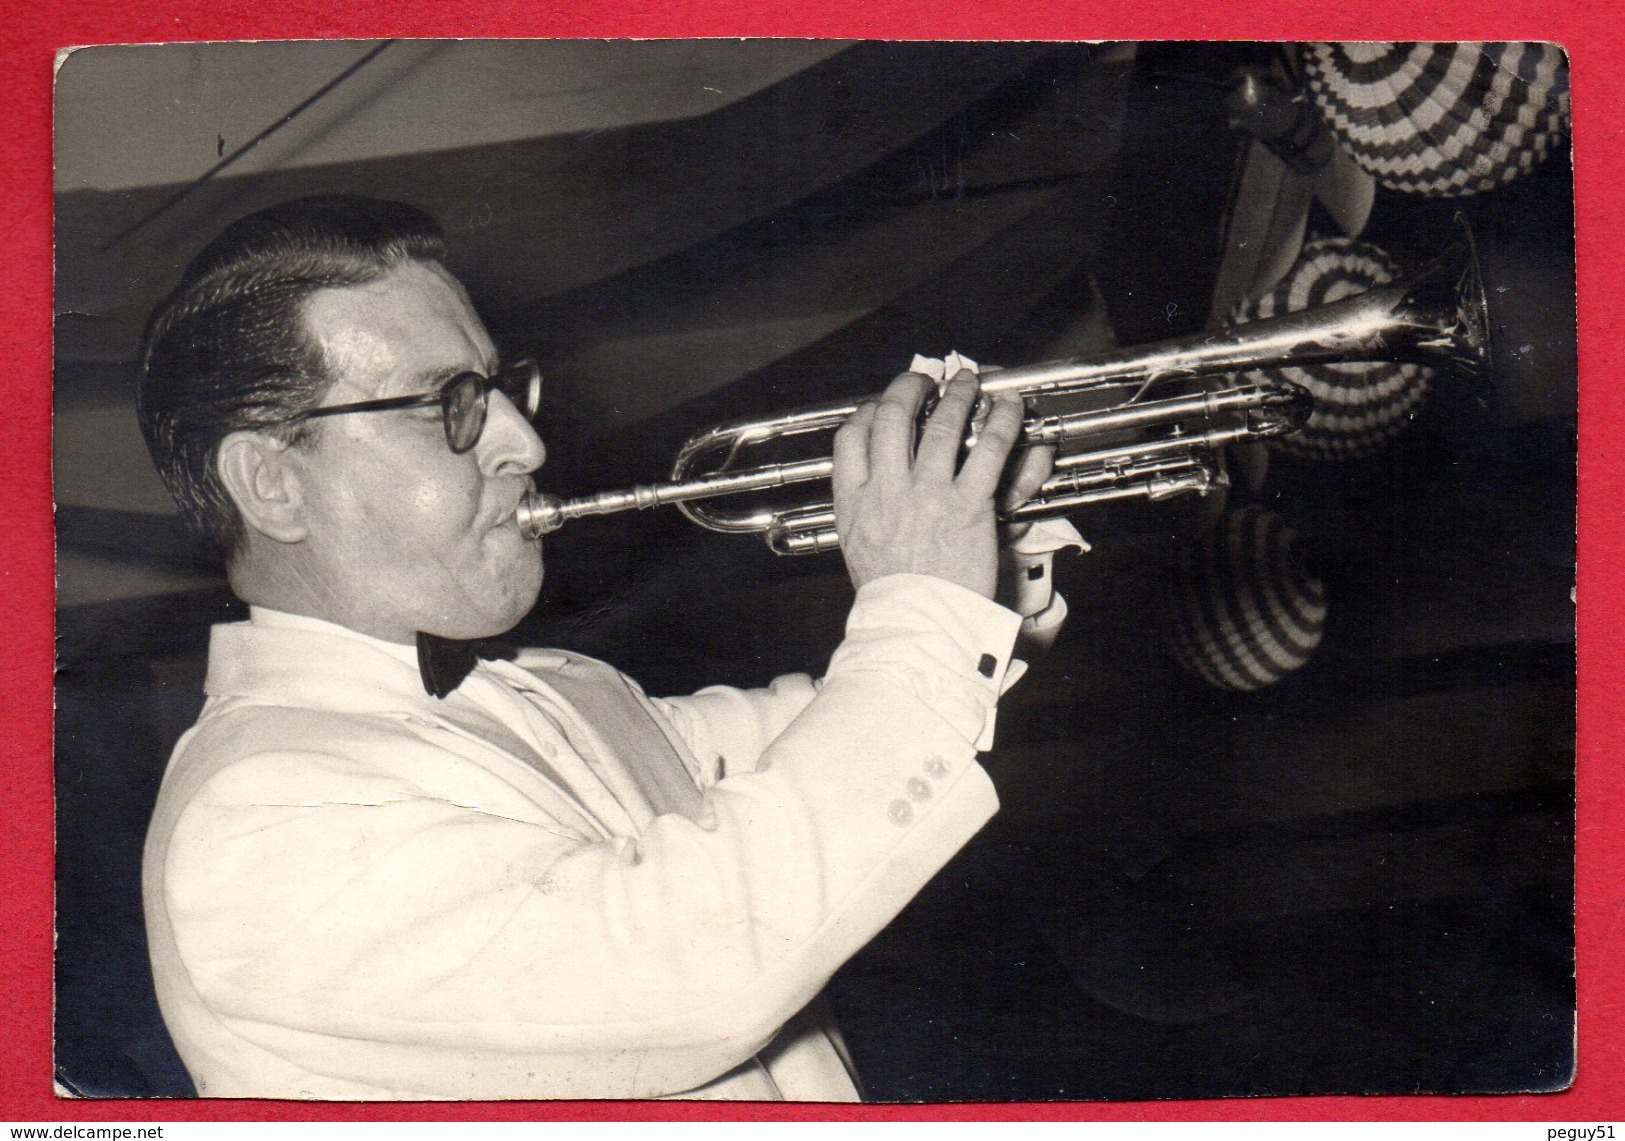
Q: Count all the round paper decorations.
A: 3